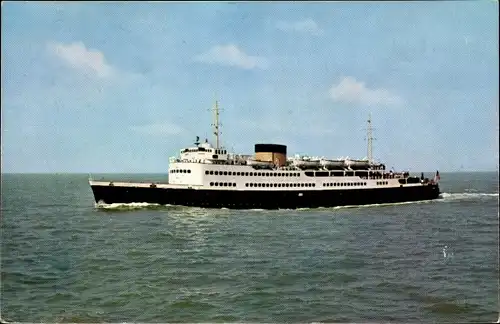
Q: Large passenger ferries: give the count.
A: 1